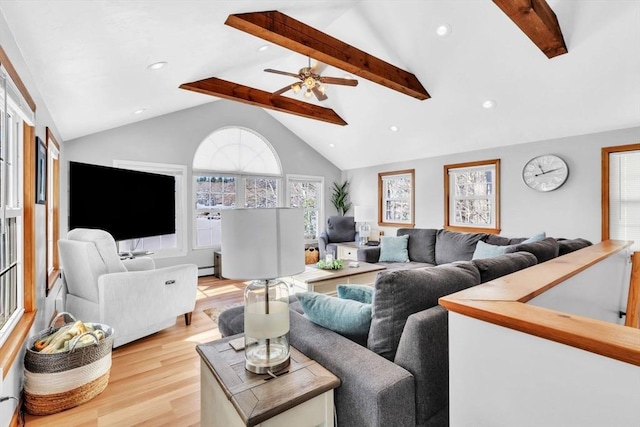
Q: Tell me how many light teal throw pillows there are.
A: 5